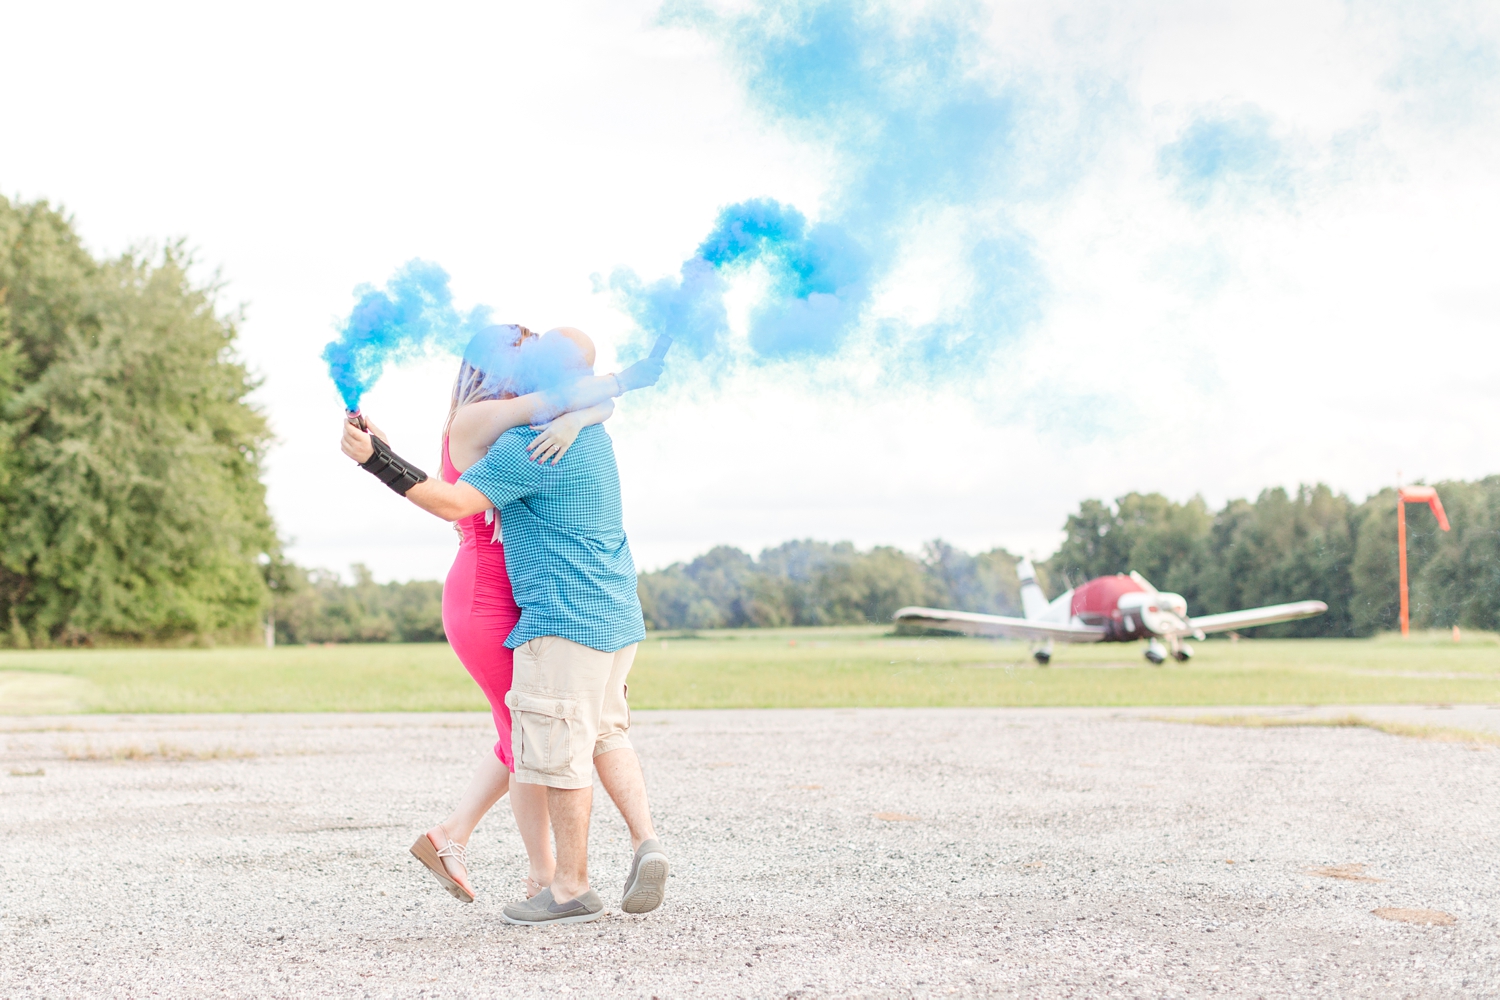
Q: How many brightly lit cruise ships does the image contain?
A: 0